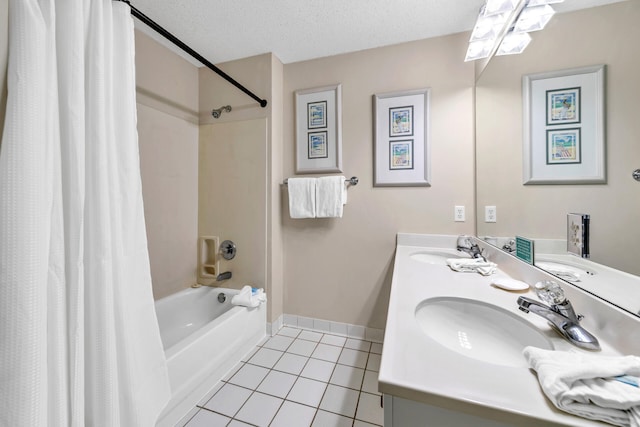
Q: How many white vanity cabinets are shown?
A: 1